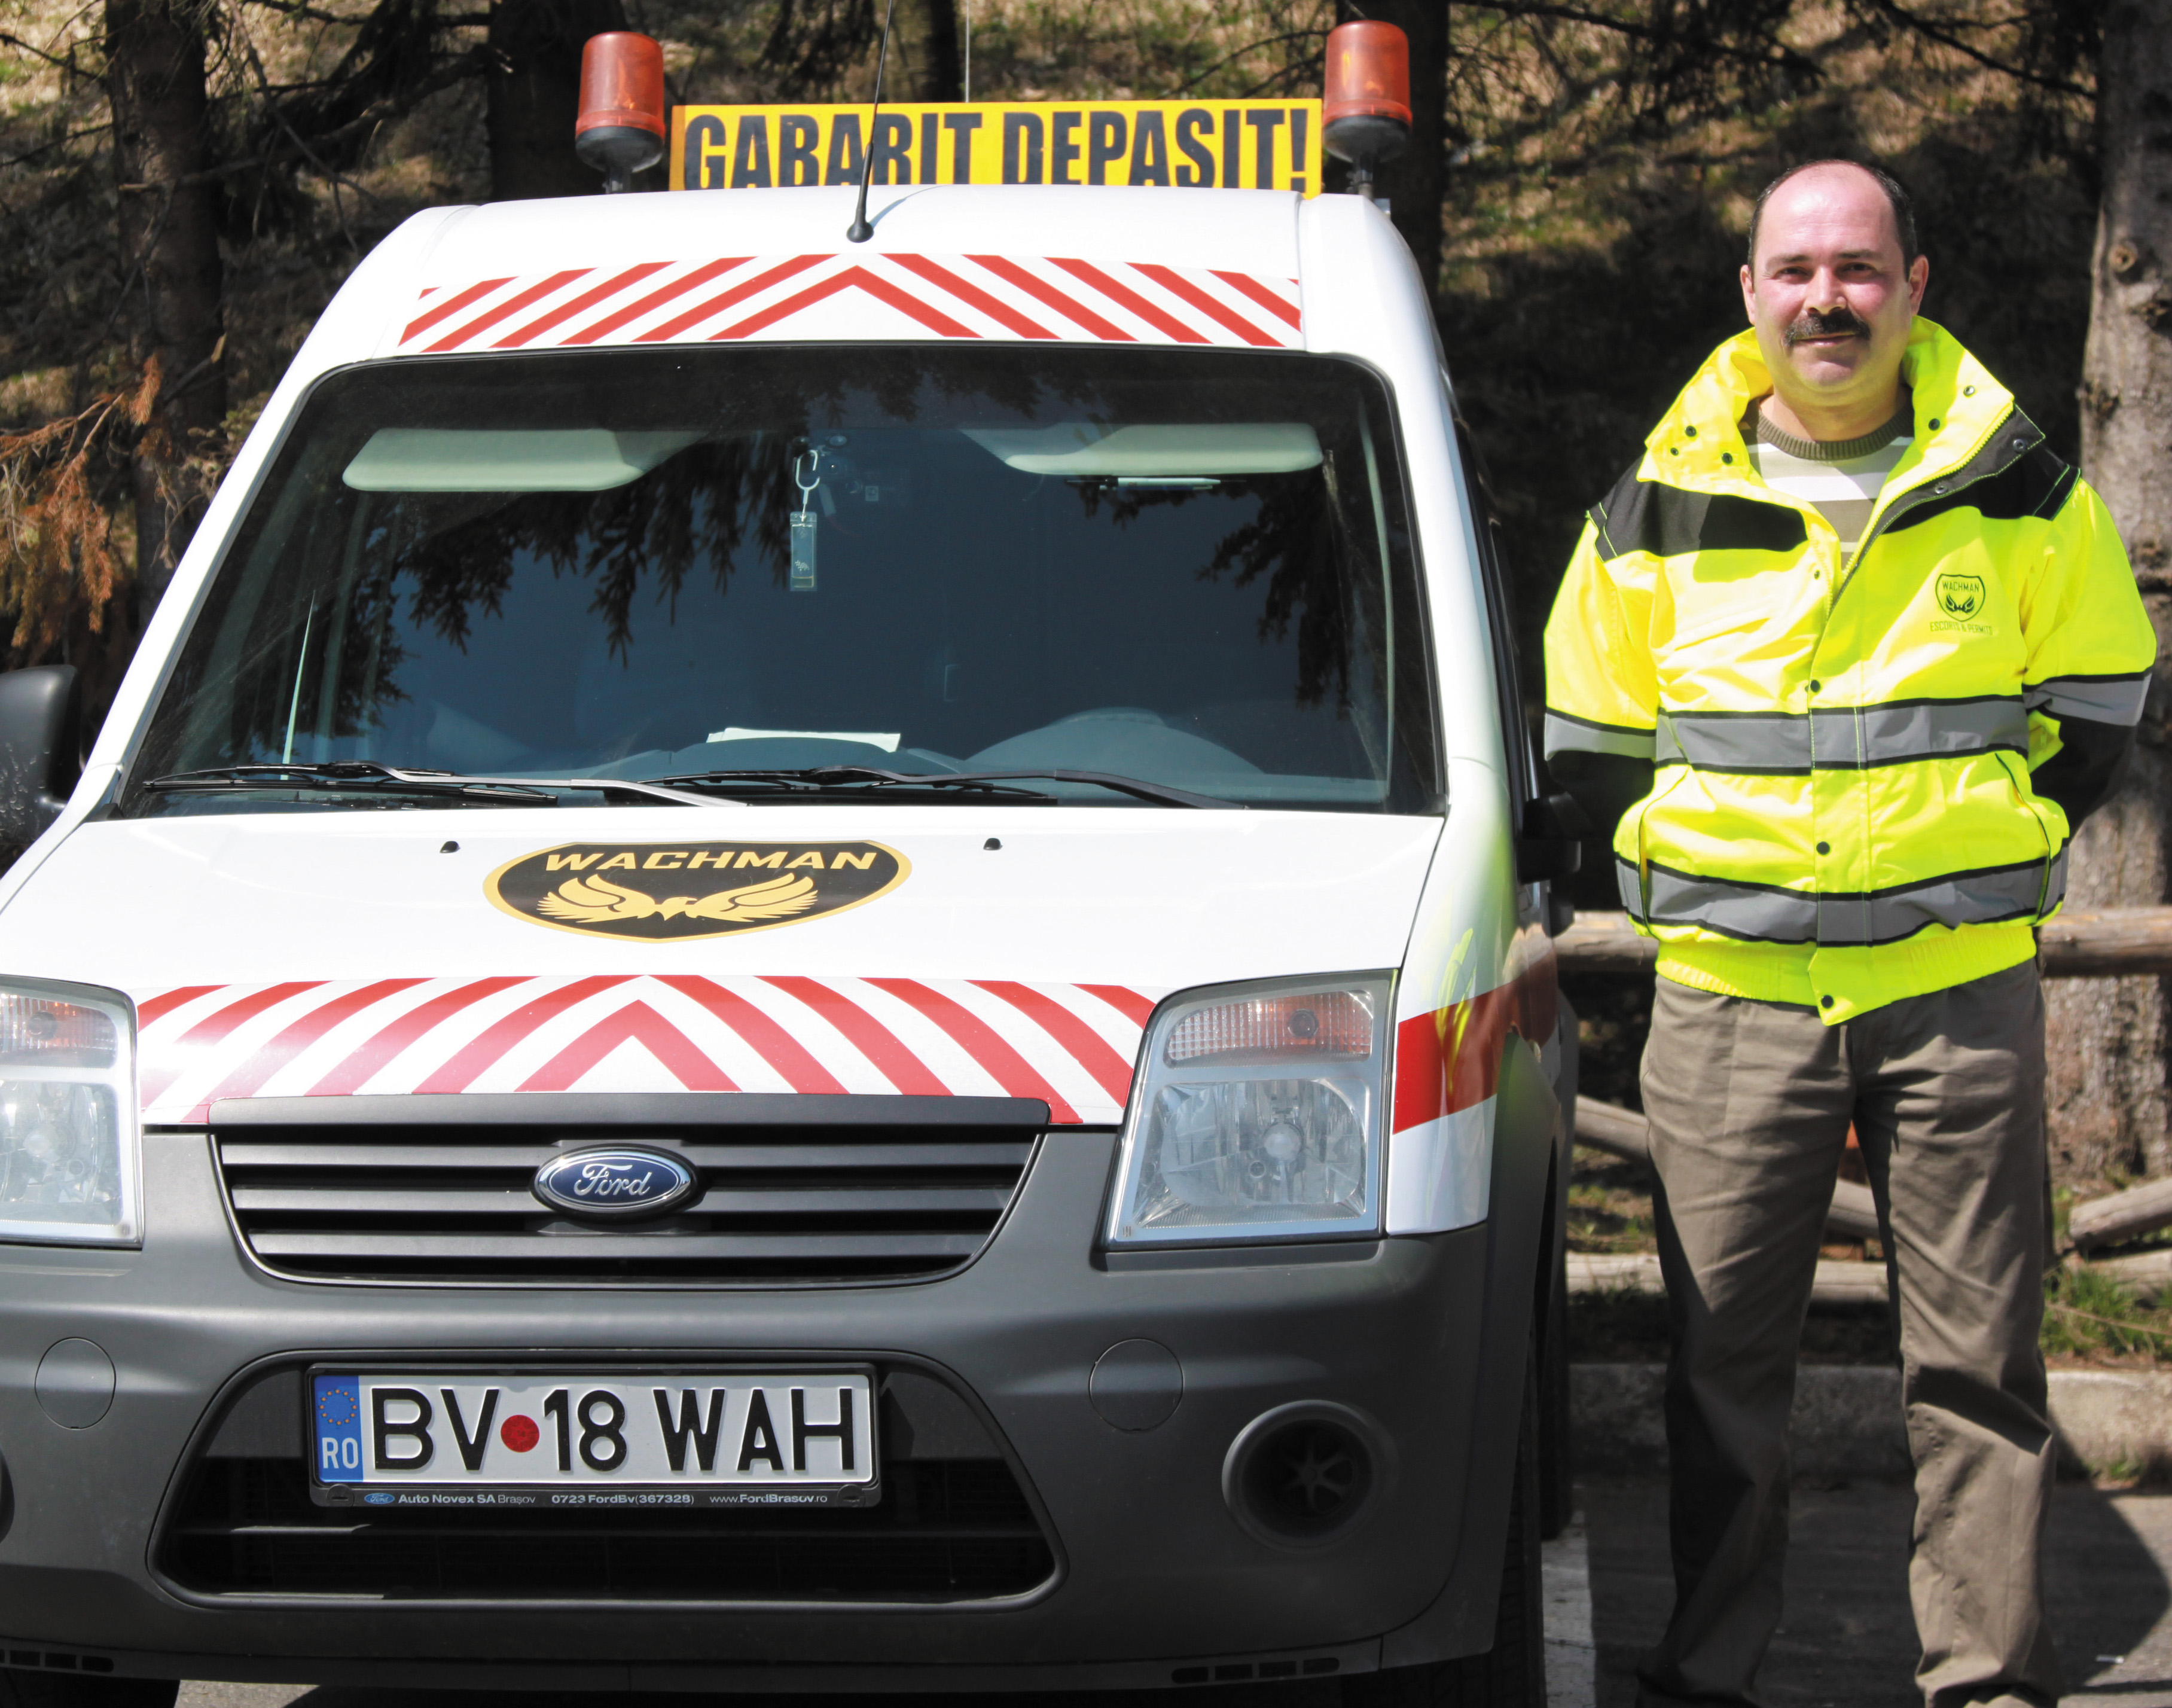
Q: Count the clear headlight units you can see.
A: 2